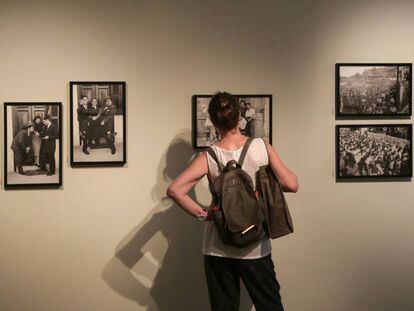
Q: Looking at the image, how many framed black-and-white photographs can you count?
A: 5